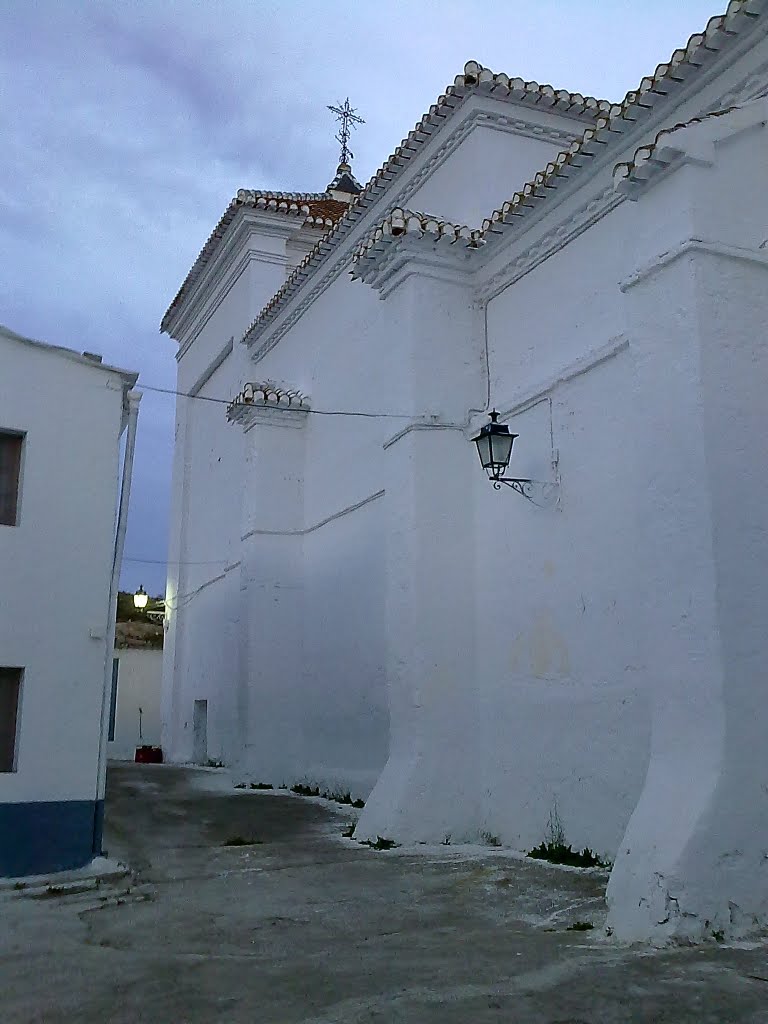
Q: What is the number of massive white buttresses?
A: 3